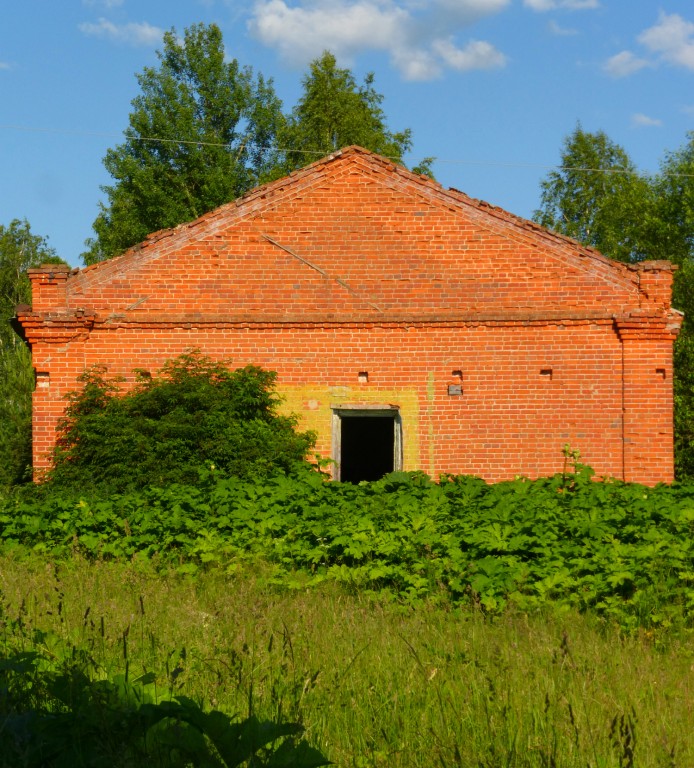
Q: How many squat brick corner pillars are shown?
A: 2